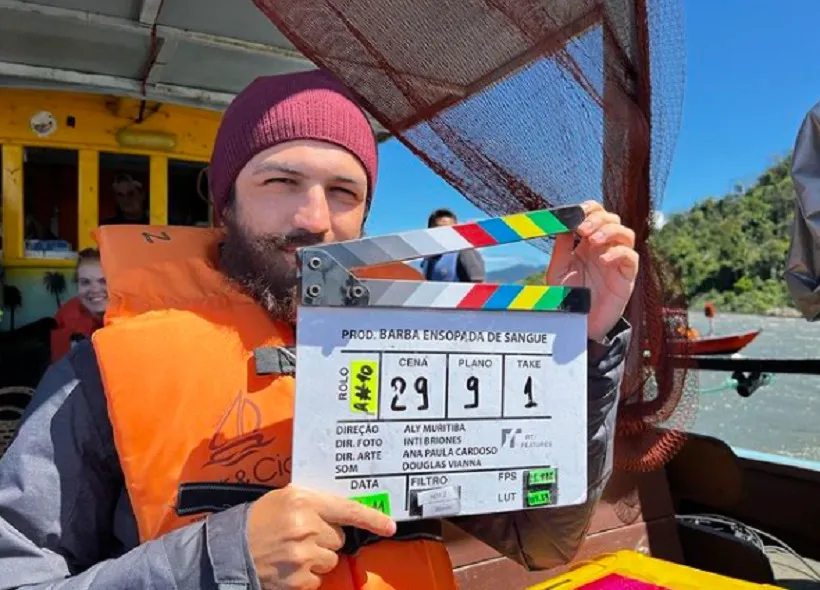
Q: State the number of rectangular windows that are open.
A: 3